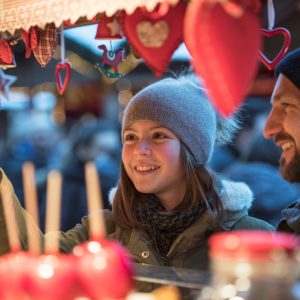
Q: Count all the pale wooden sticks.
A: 4